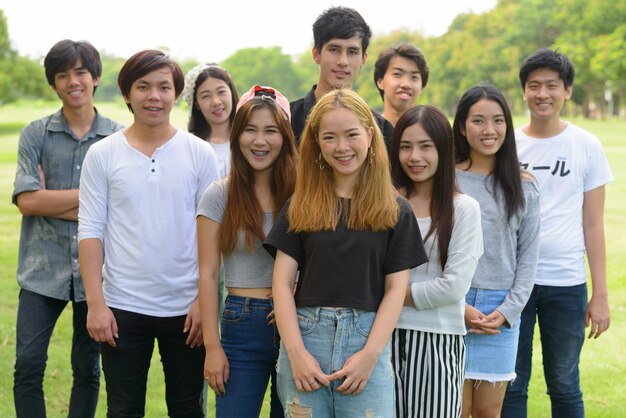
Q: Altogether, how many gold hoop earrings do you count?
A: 2